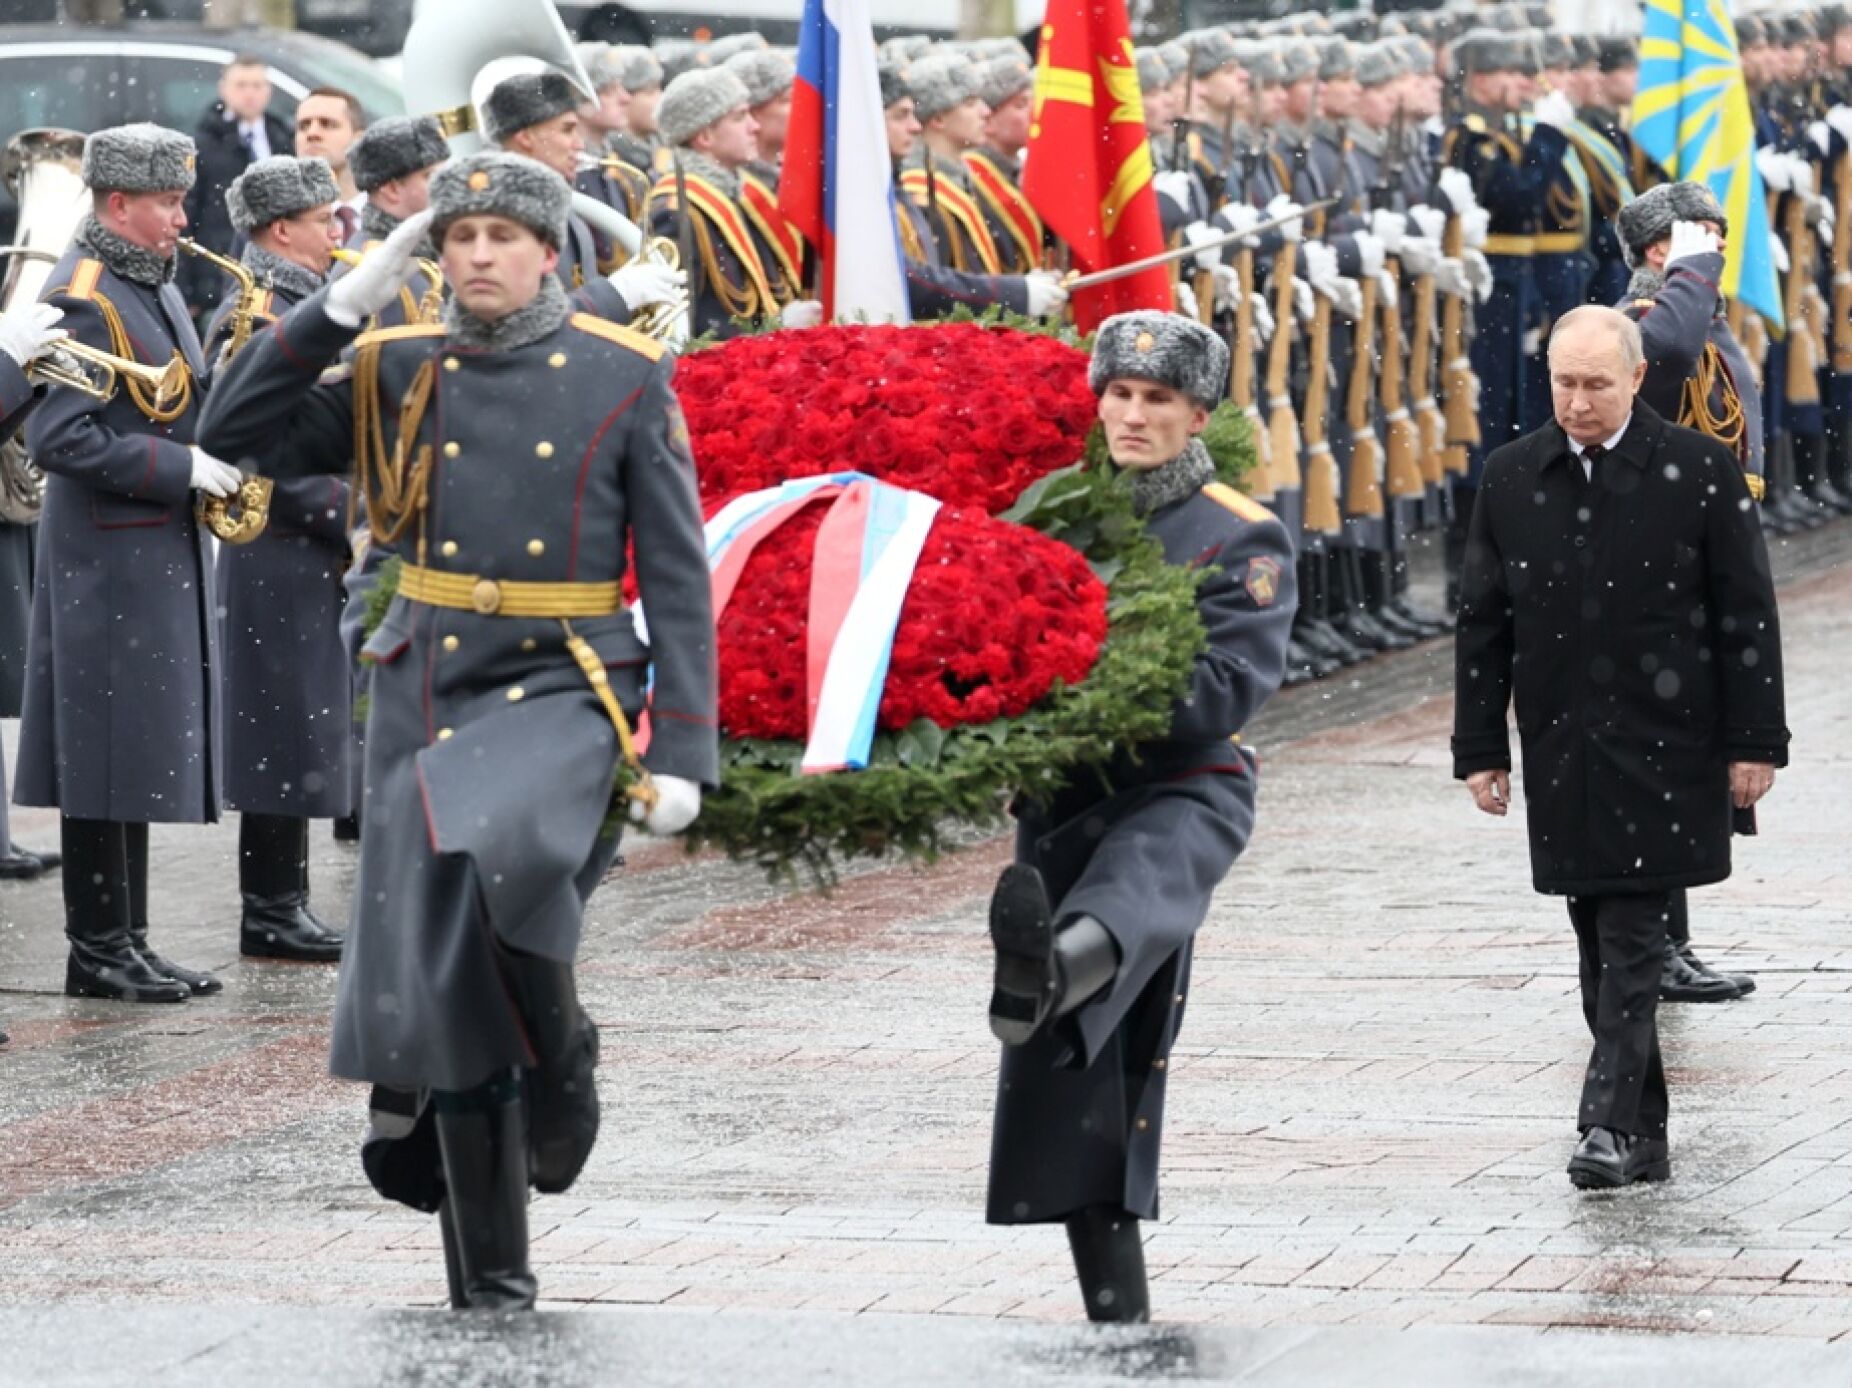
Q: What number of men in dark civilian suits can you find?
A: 3